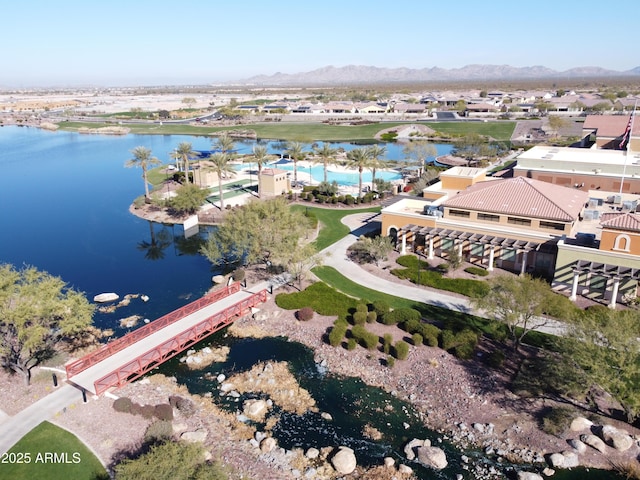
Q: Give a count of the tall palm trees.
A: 9